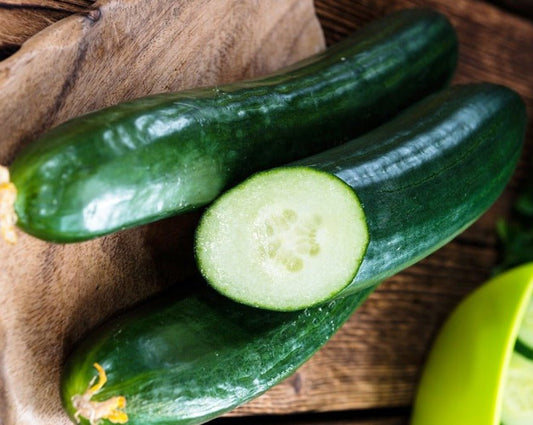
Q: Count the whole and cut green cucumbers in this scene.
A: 3